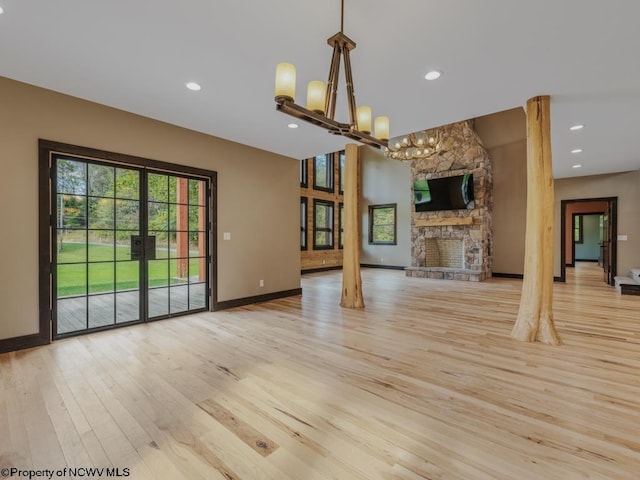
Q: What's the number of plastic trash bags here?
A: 0